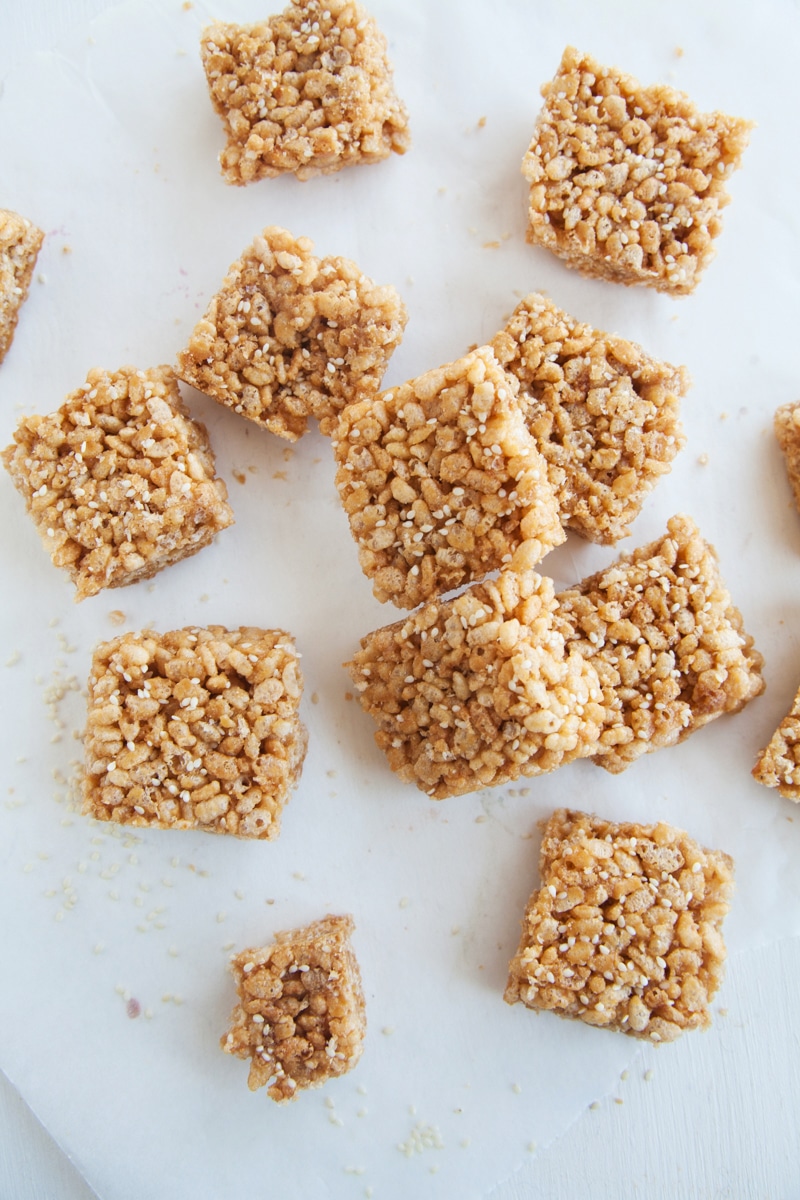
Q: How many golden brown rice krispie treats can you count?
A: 14